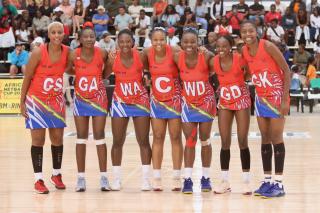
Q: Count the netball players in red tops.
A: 7